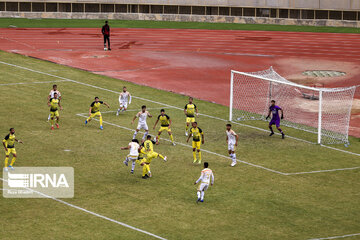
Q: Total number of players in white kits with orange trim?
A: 6